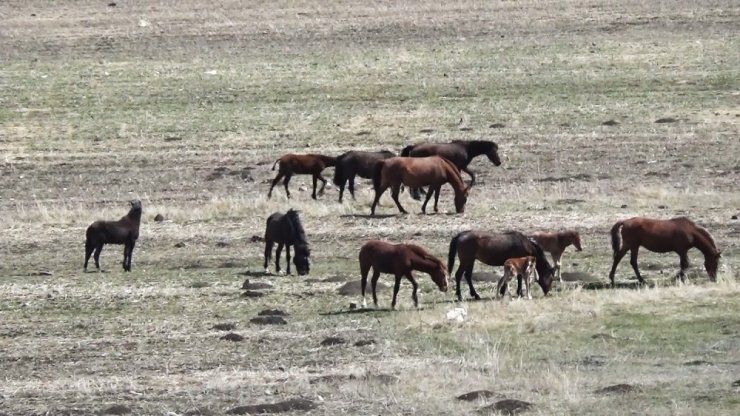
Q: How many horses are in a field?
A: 11